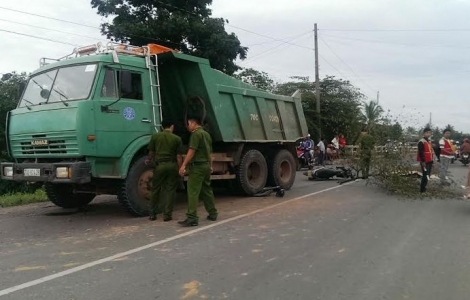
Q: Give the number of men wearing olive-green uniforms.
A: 3